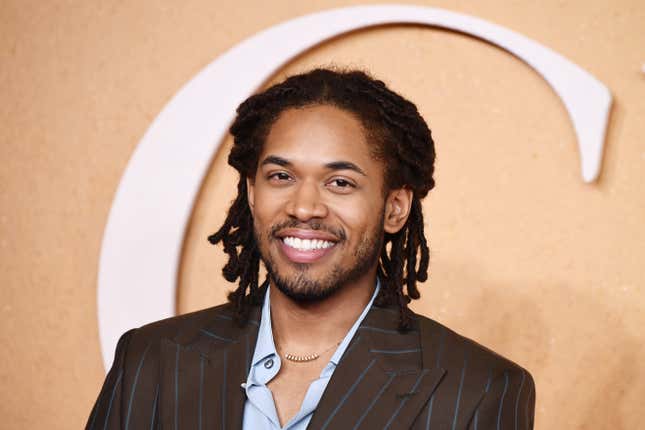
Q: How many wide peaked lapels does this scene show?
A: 2